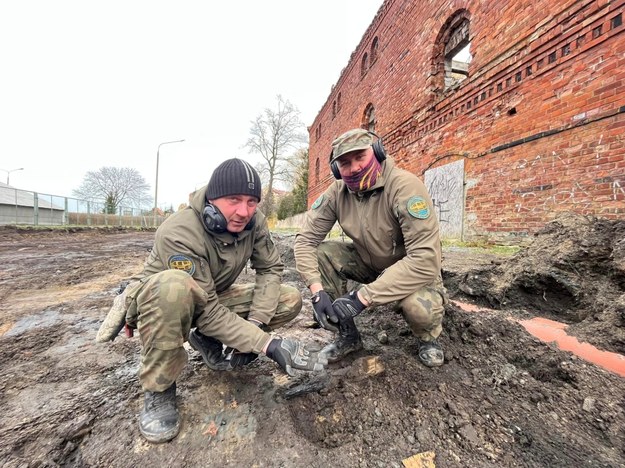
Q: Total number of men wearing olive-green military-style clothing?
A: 2